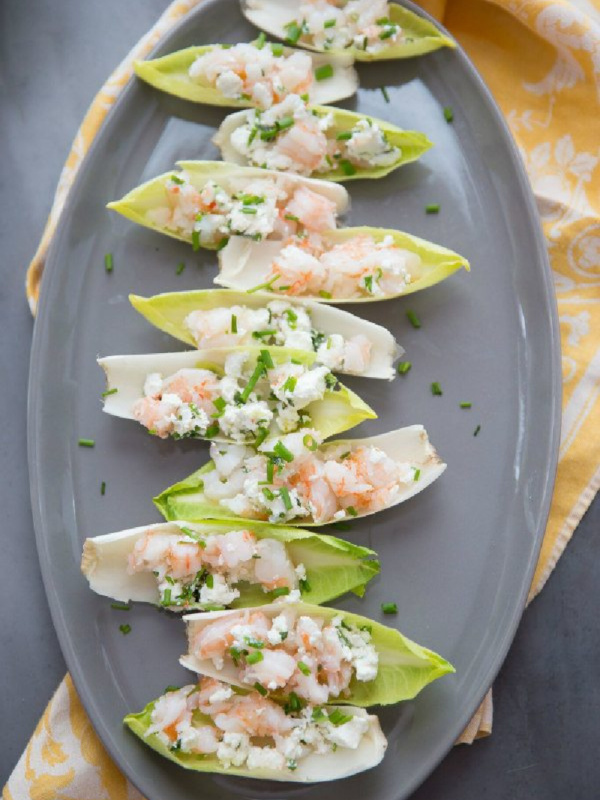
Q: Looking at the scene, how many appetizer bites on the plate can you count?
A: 11